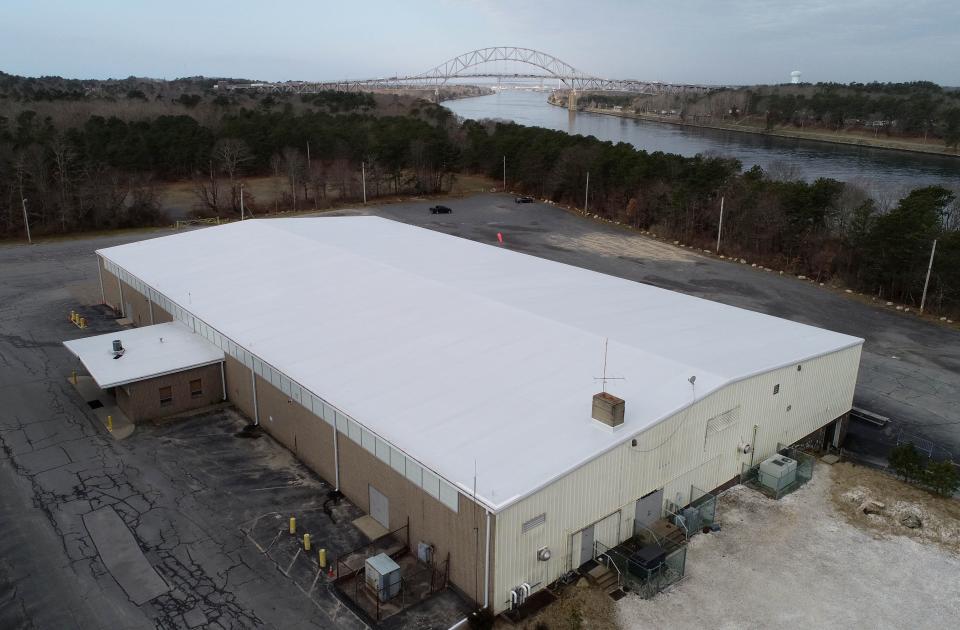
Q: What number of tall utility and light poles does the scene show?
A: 7